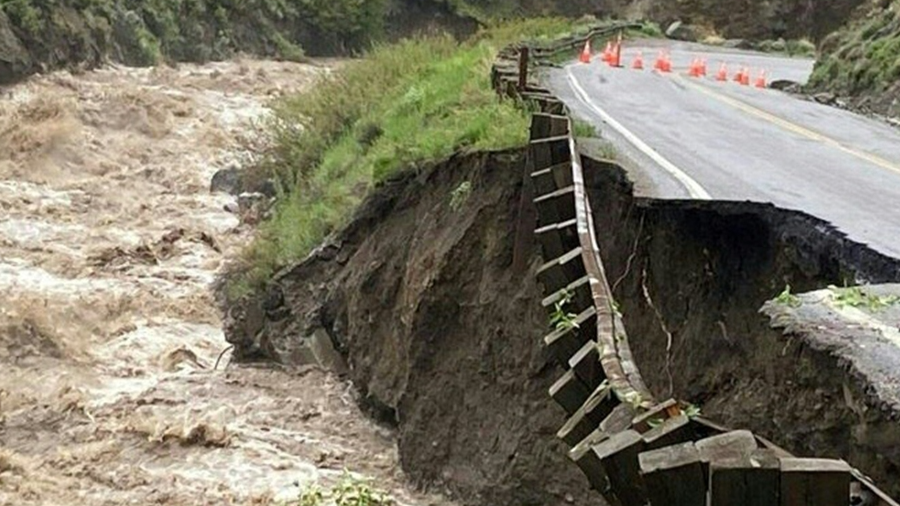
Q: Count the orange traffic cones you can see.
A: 12